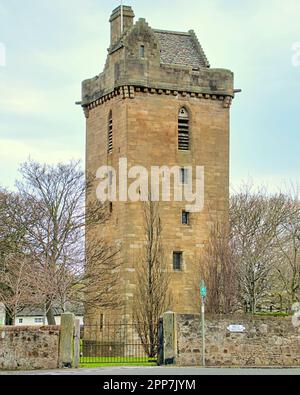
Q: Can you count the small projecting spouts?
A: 2